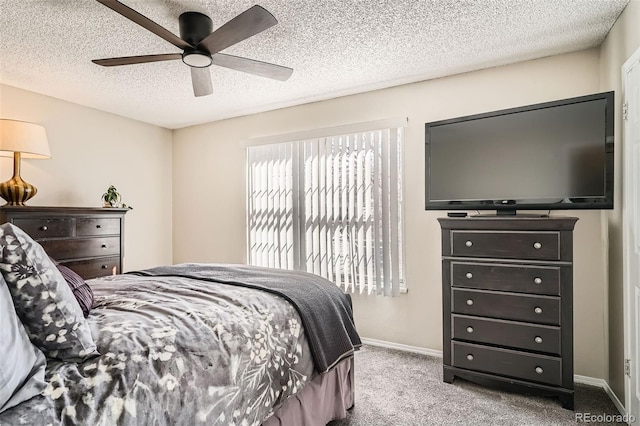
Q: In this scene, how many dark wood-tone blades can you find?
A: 5